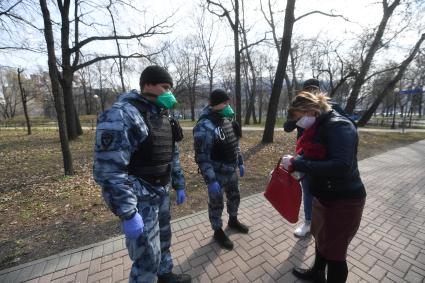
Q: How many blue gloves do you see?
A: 4